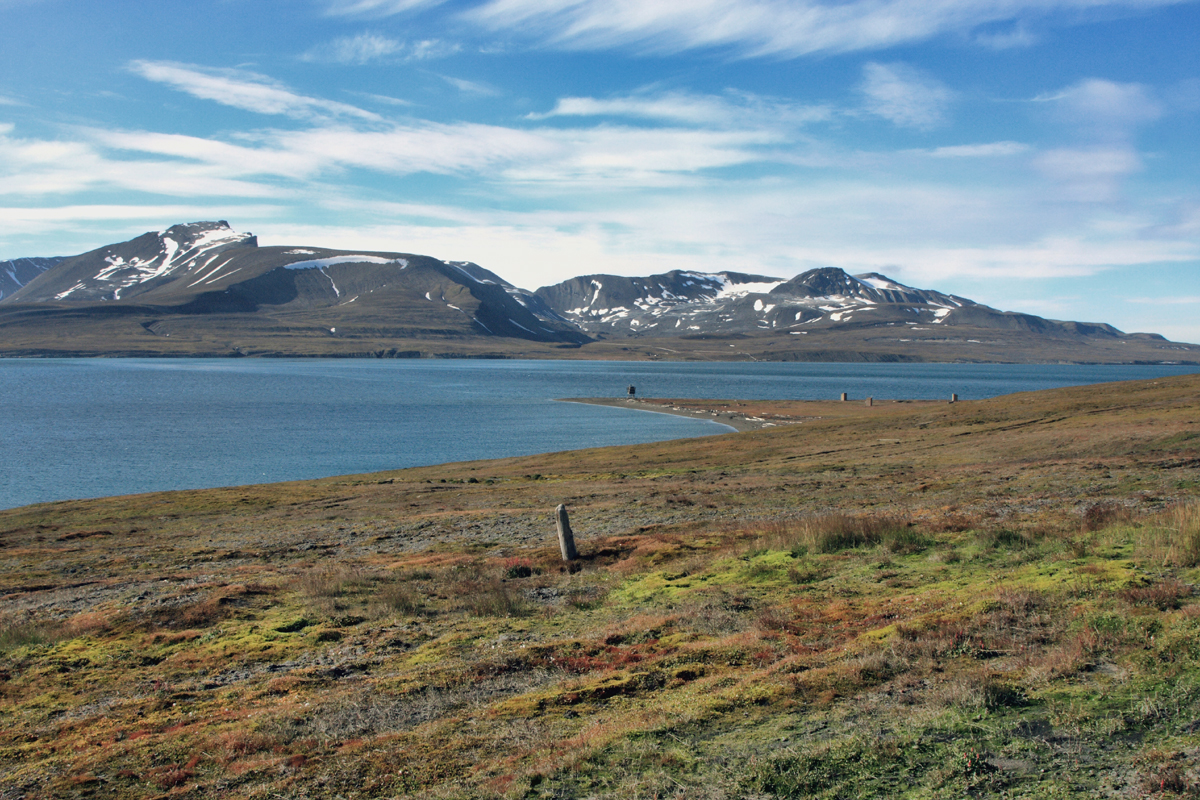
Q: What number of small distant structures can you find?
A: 4